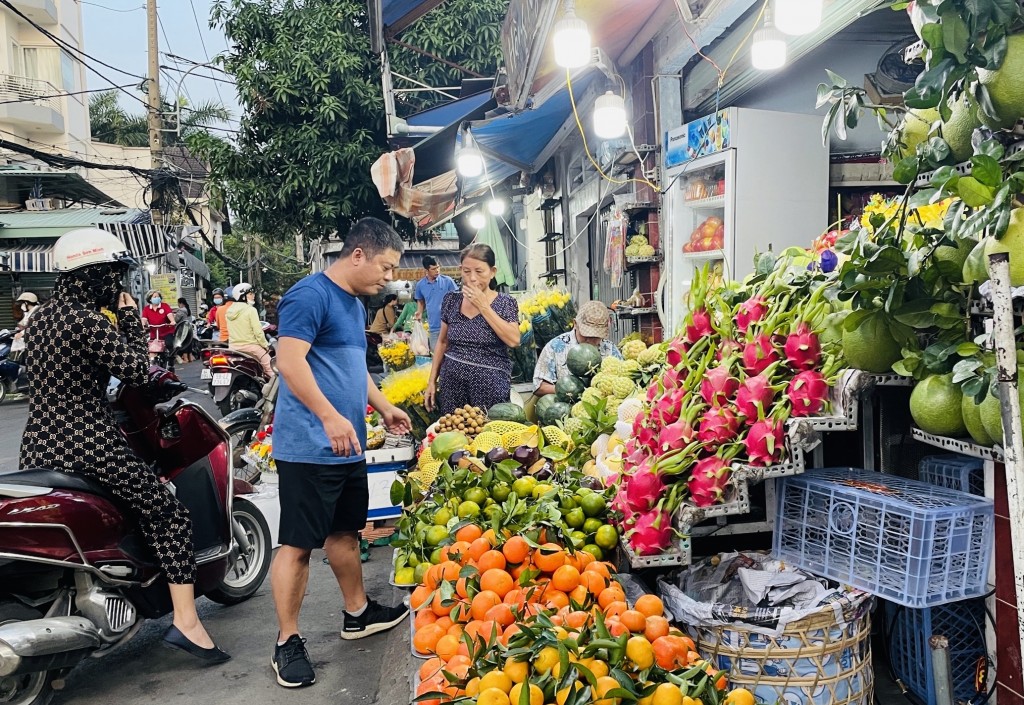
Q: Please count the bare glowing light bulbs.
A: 7